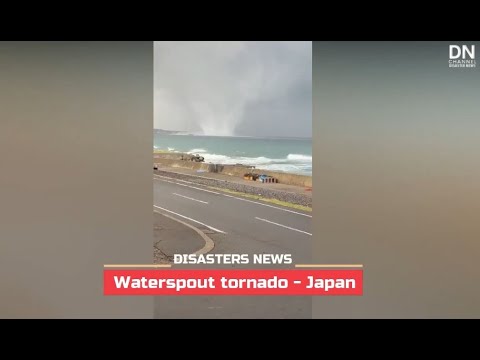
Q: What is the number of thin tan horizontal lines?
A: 2